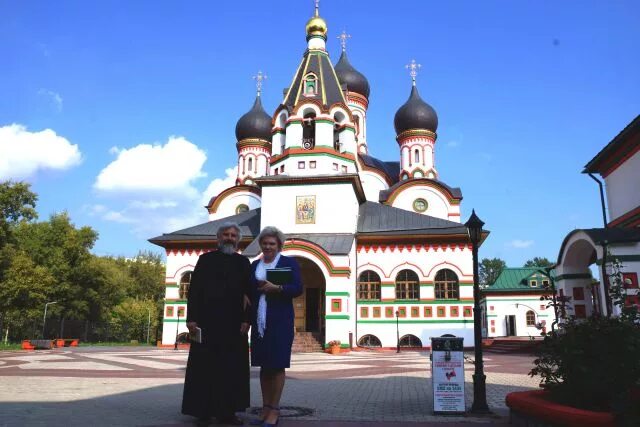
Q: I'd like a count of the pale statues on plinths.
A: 0